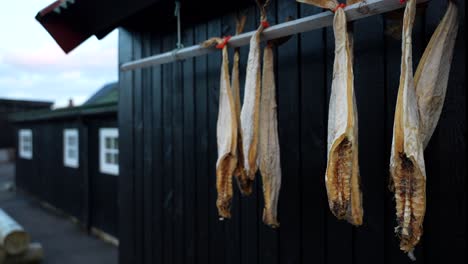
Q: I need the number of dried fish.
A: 7